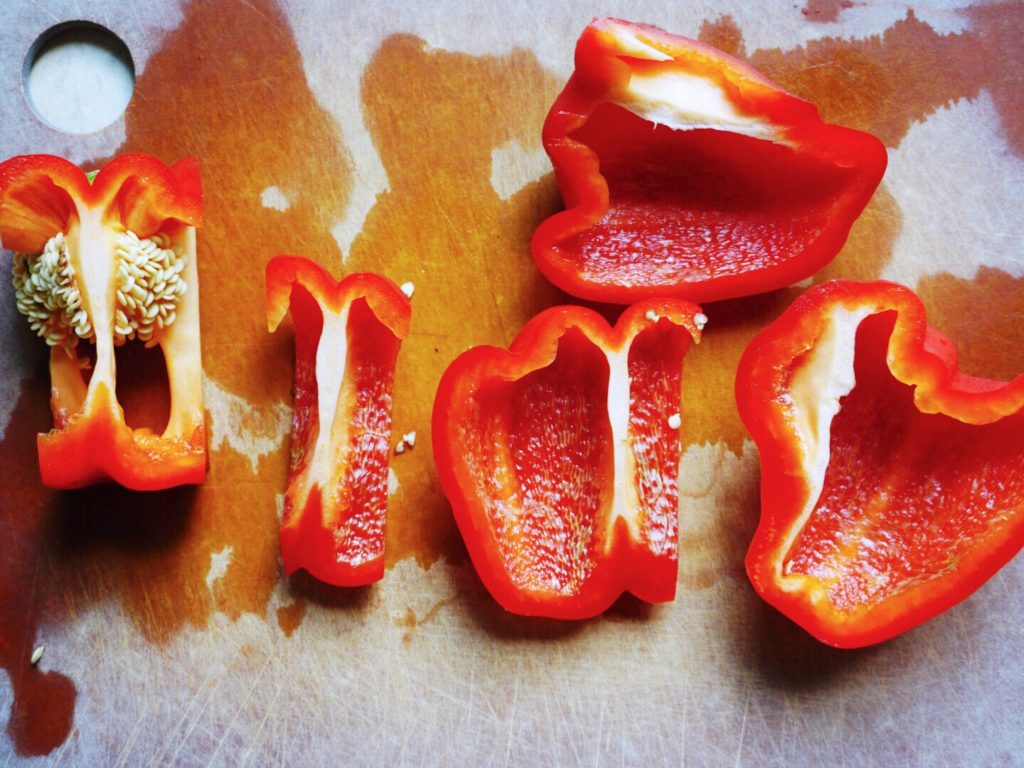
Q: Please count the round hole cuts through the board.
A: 1